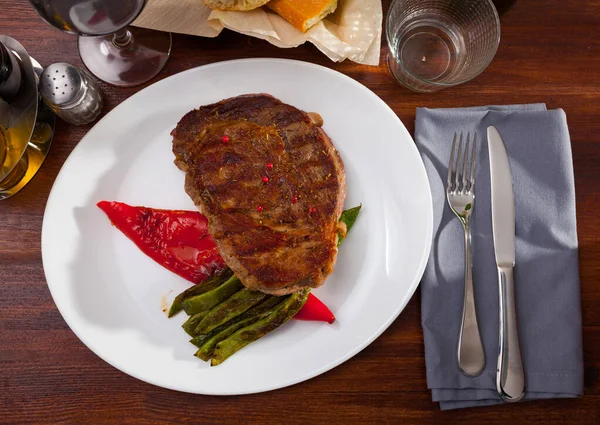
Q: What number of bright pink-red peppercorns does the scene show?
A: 6